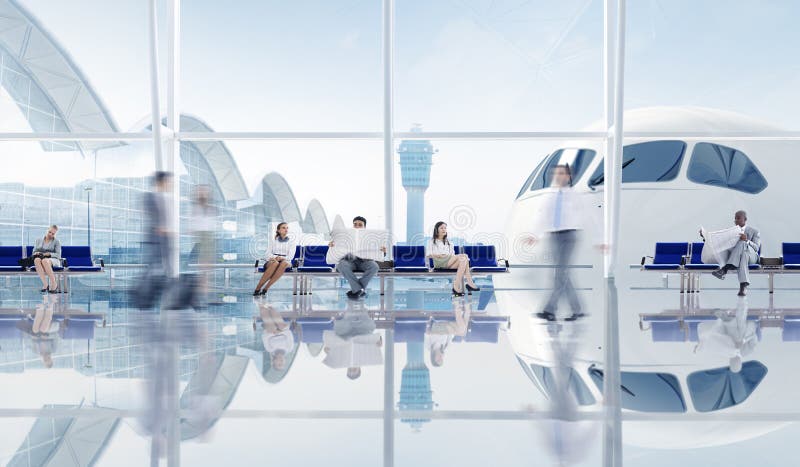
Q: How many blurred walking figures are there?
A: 3